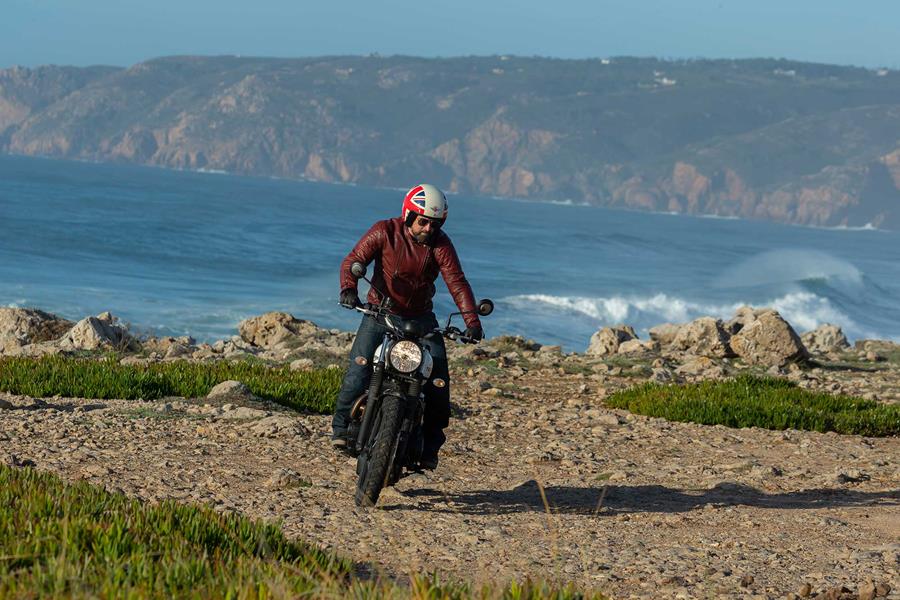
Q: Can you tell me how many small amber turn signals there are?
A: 2